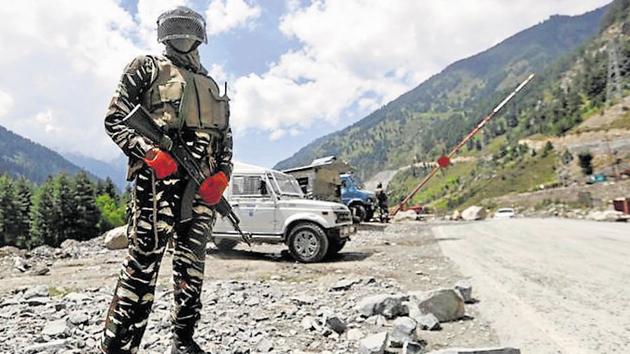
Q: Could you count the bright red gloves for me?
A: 2